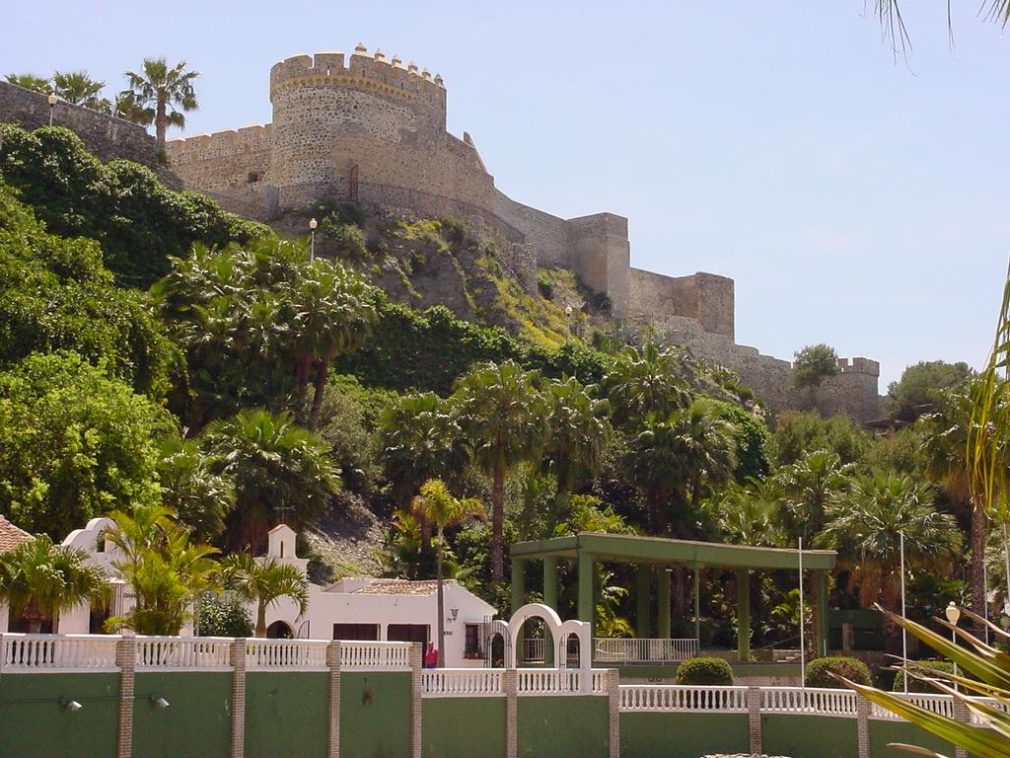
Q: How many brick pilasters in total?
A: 9